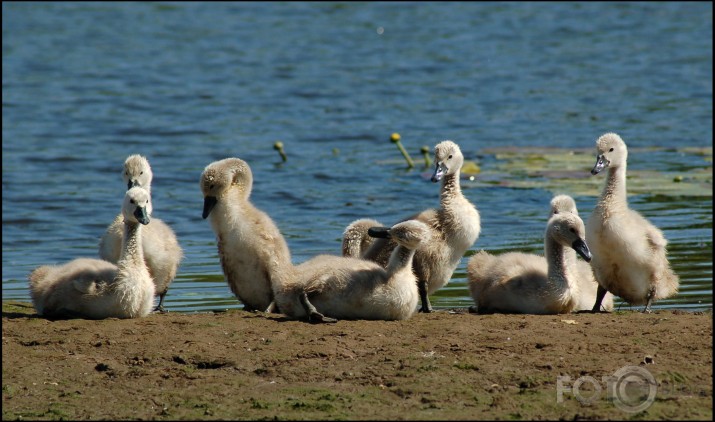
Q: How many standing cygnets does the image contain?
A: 4